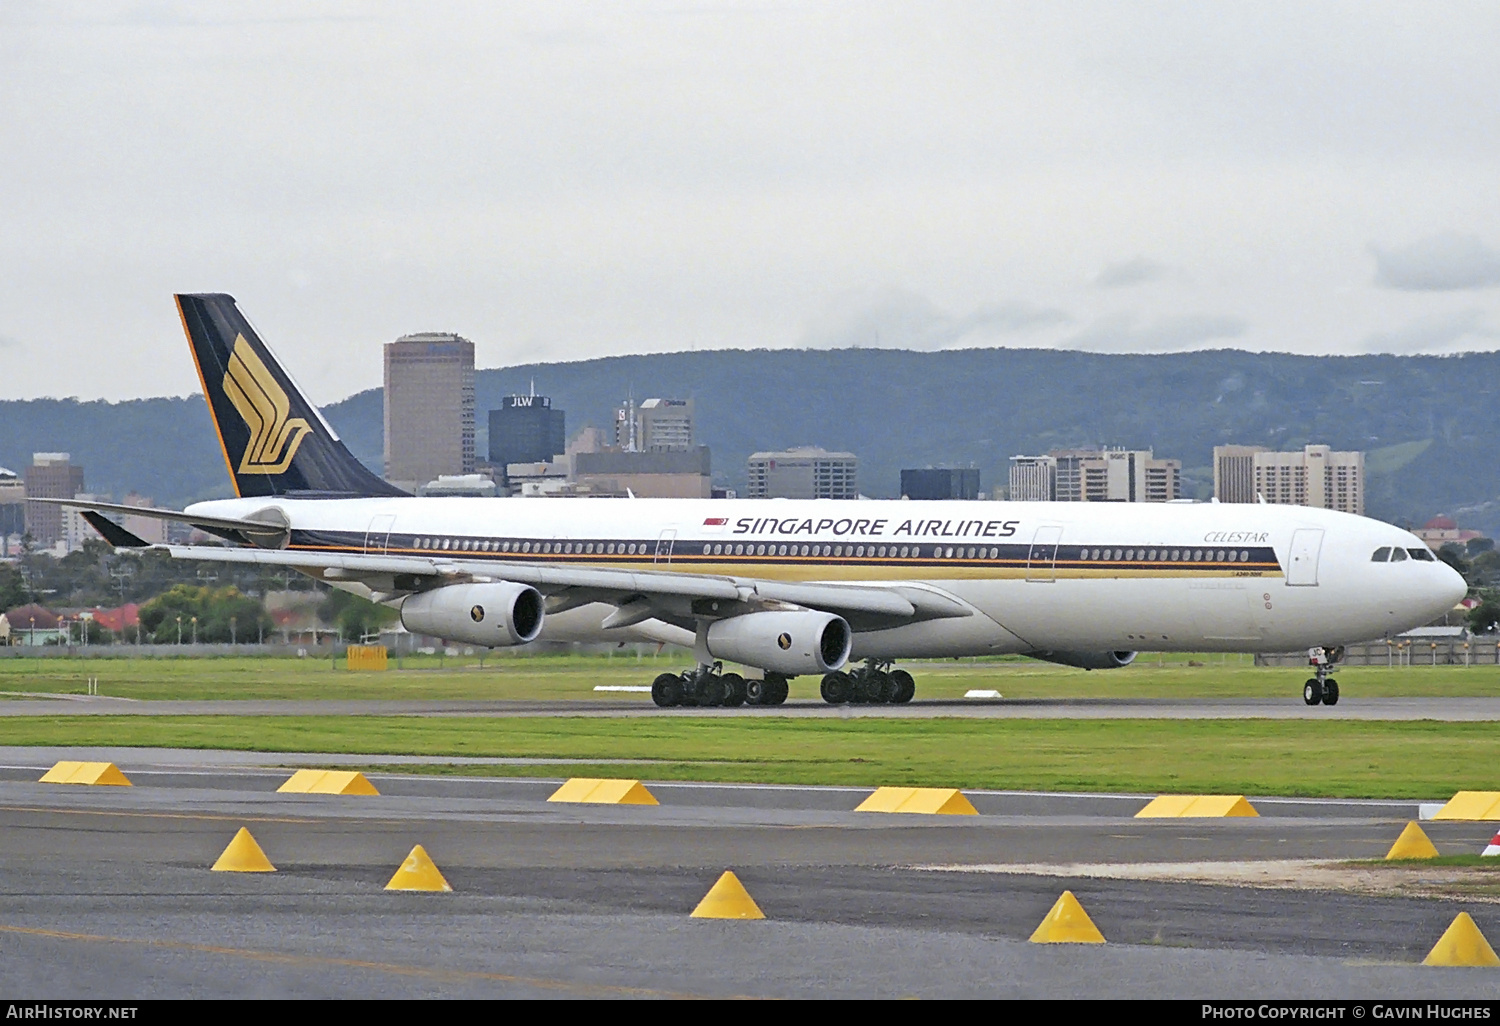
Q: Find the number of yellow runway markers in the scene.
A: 12